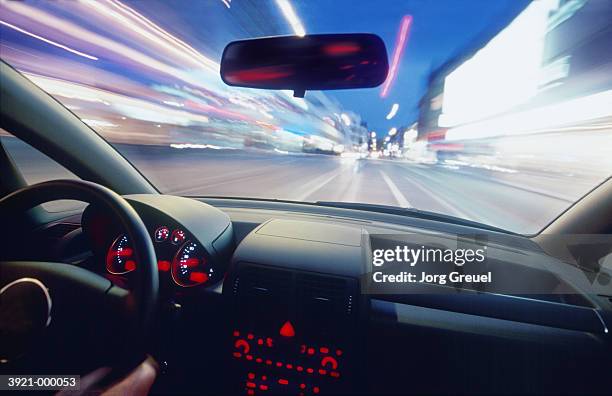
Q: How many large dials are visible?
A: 2